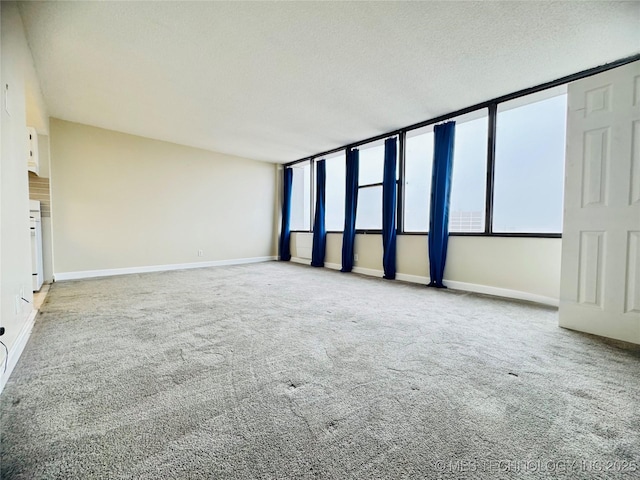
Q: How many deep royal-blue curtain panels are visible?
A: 5